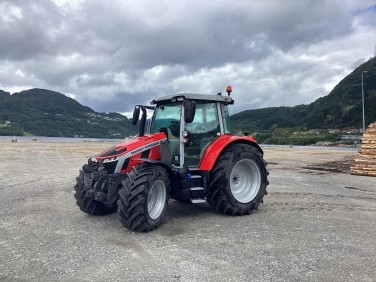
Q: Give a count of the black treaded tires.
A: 3